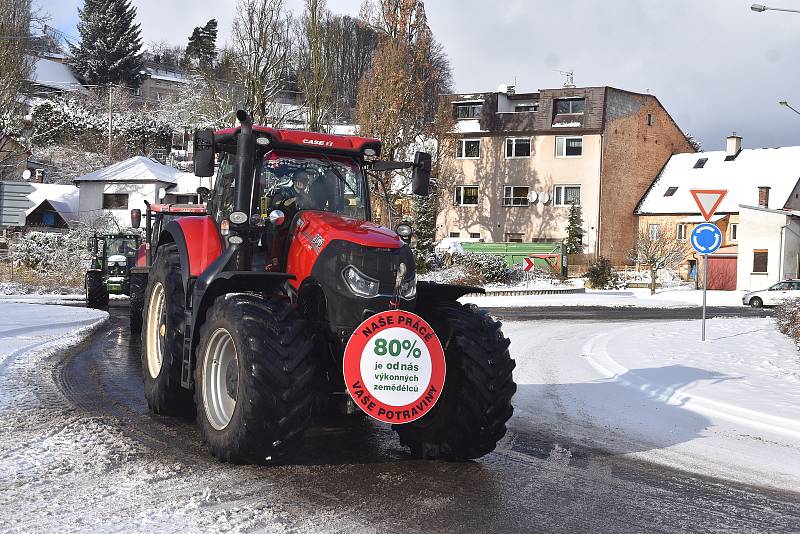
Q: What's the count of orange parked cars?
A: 0